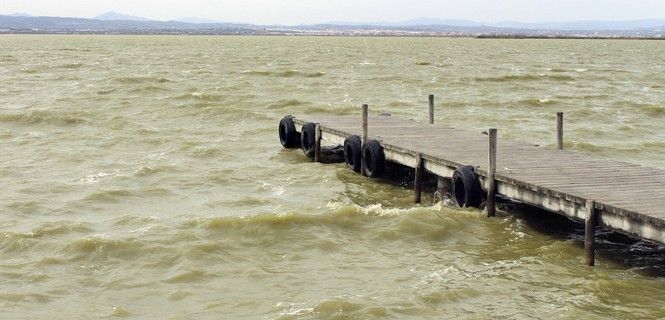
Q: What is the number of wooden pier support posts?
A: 7